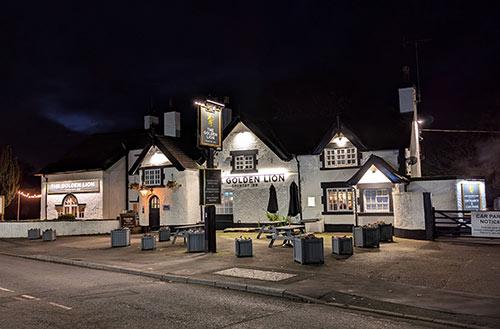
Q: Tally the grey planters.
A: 11